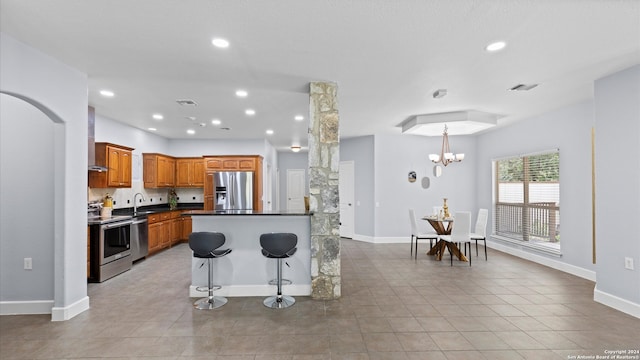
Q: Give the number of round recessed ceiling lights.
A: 11